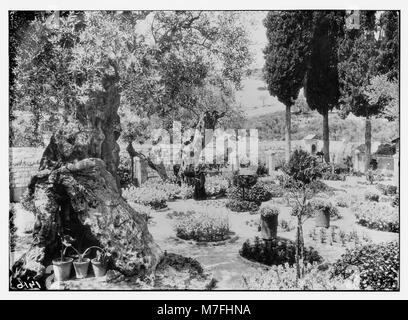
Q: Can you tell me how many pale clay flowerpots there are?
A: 3